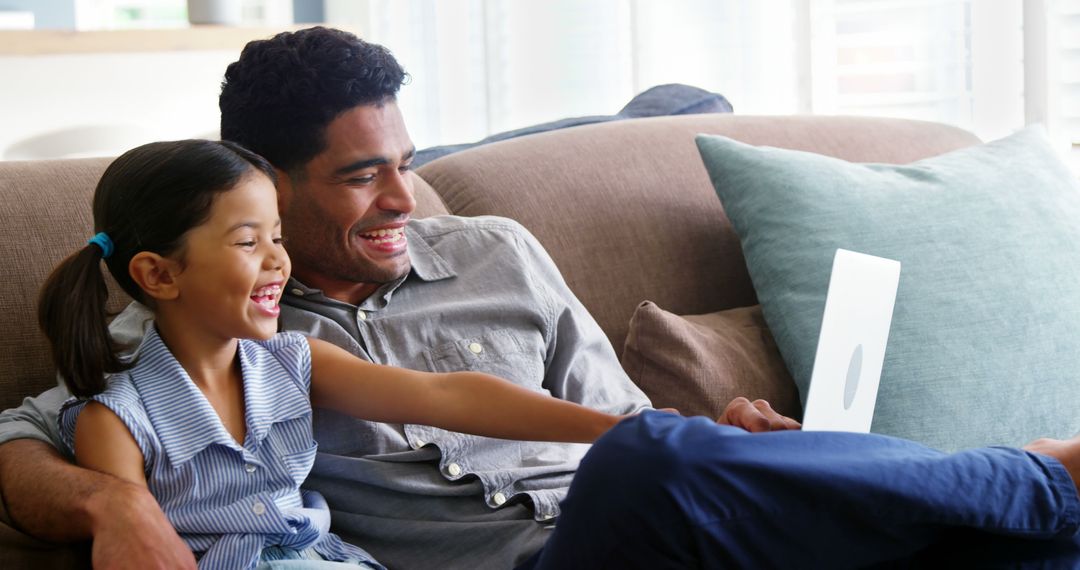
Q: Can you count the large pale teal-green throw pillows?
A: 1